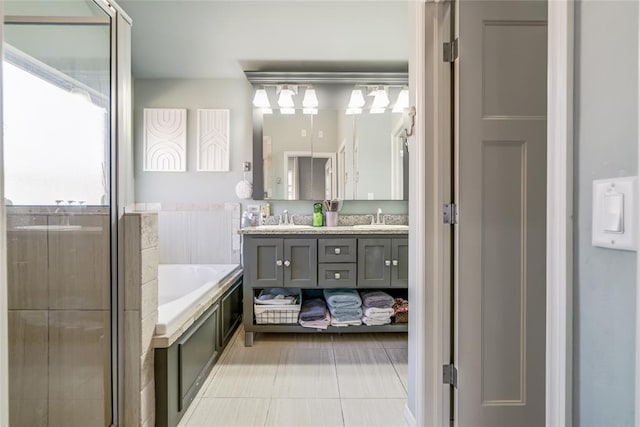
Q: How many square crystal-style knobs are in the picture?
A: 6